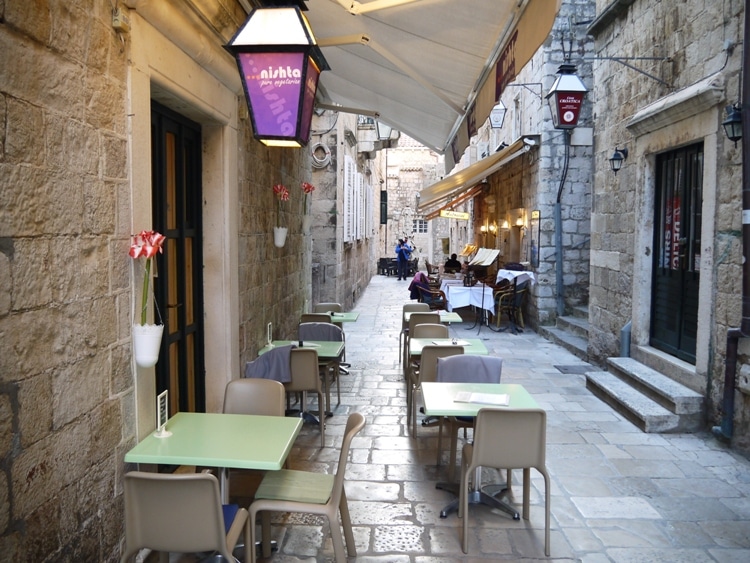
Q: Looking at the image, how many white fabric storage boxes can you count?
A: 0